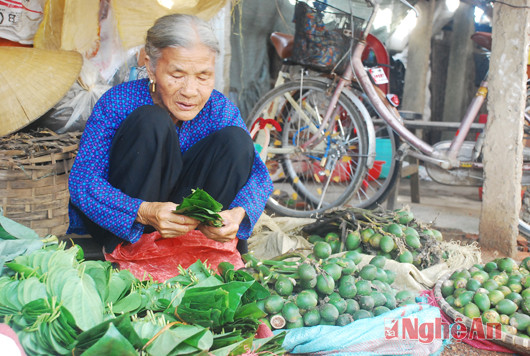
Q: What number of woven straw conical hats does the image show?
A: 1